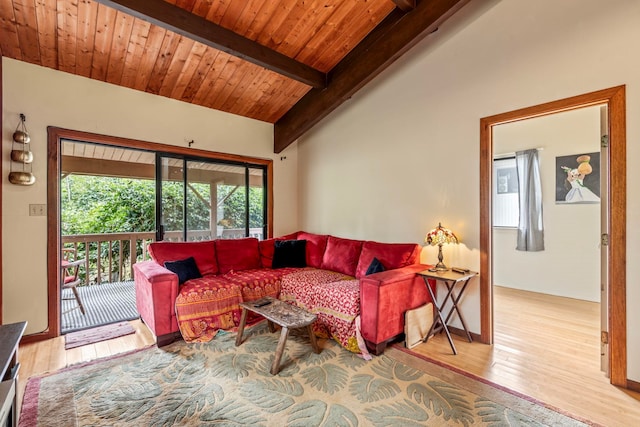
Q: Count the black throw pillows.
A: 3